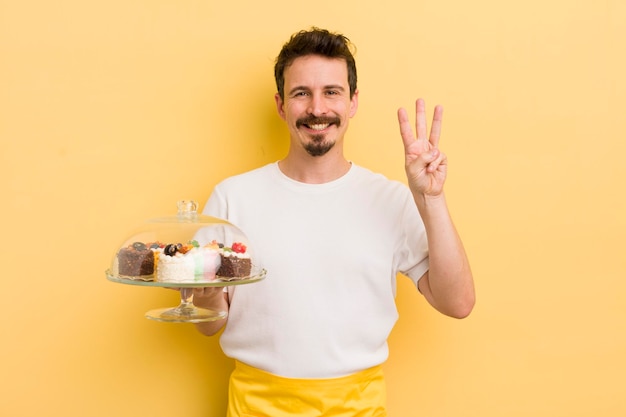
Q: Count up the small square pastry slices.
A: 2